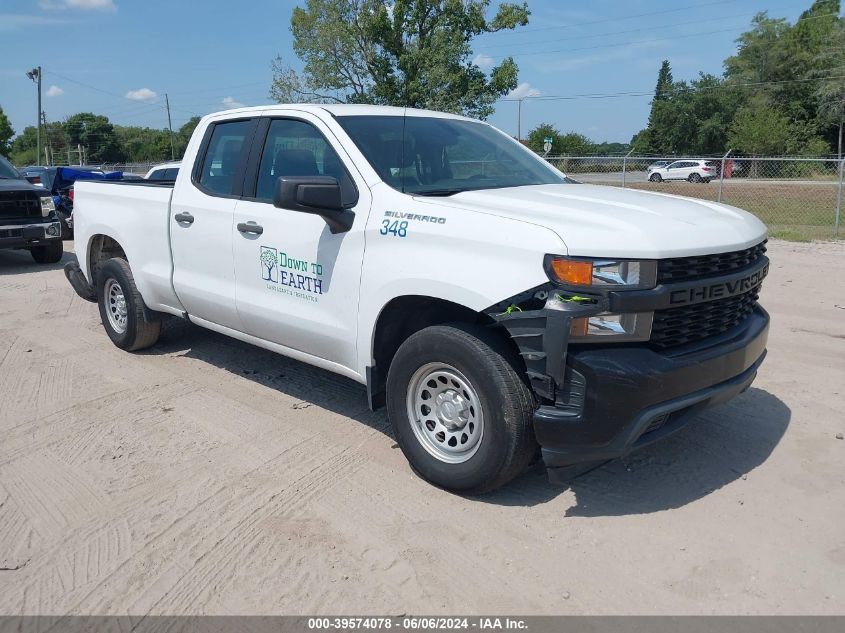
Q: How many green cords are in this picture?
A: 2